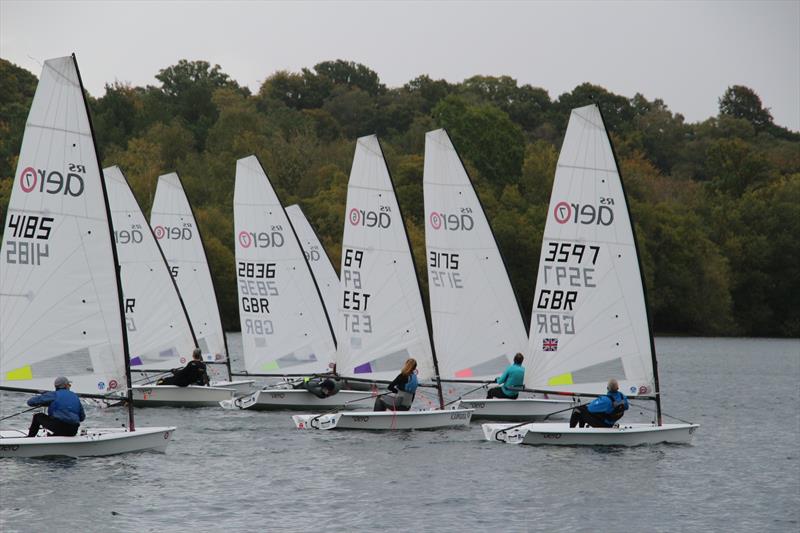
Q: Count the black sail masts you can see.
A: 8